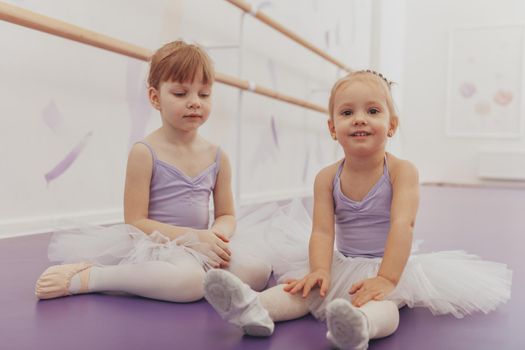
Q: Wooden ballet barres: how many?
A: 2